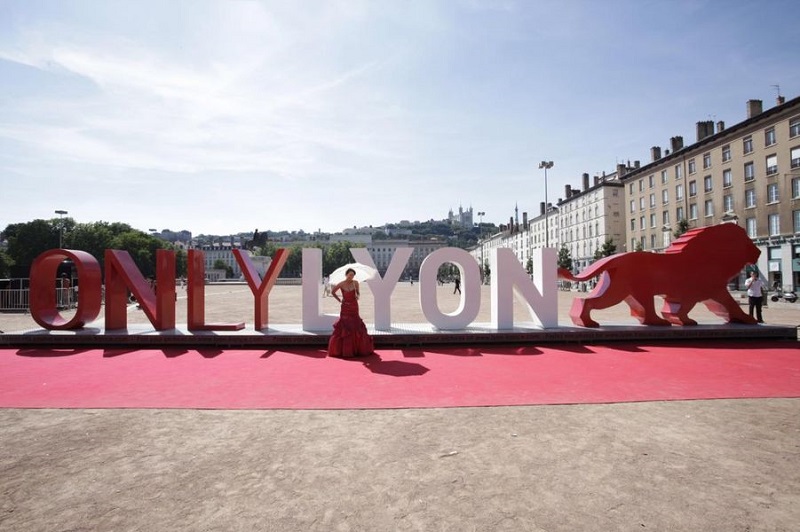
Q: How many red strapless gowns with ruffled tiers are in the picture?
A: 1